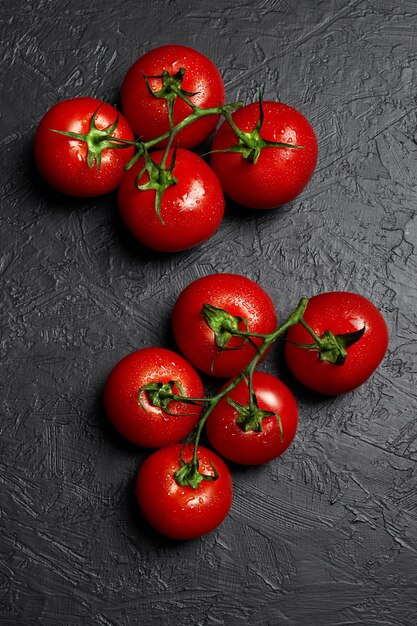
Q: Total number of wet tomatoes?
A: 9